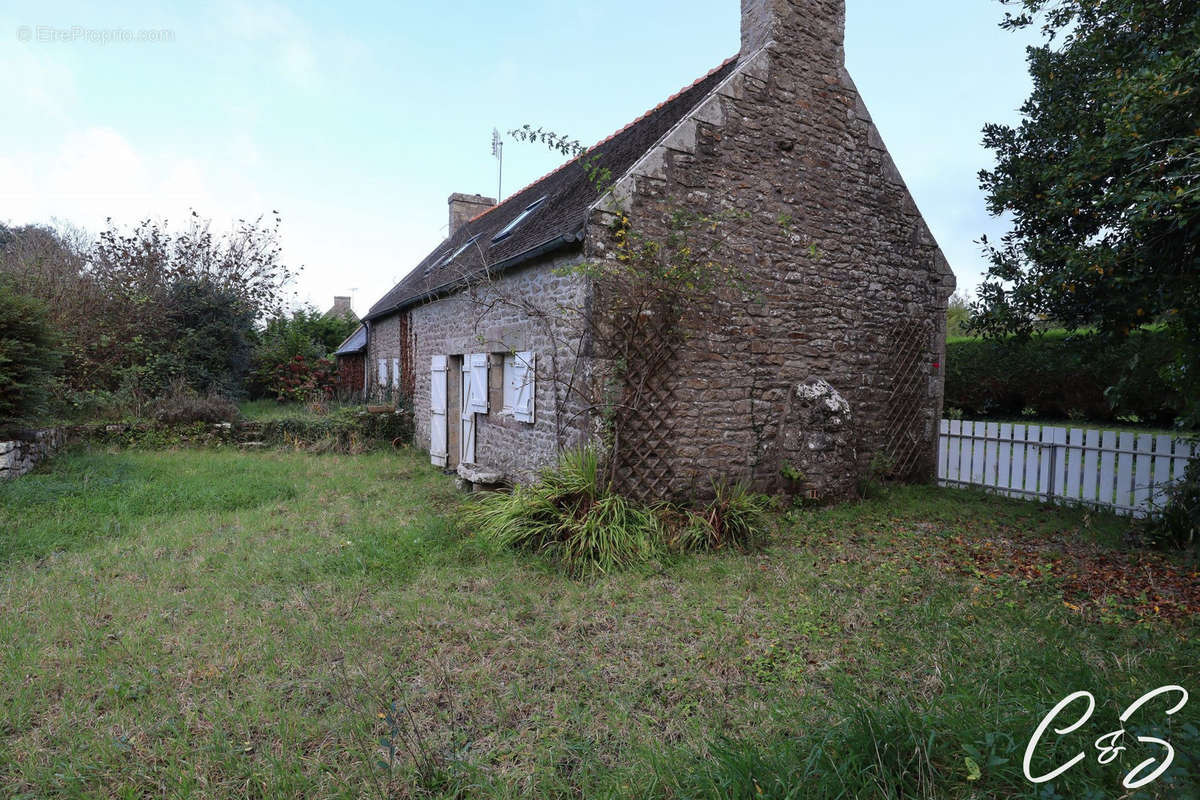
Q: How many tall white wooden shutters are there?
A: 2